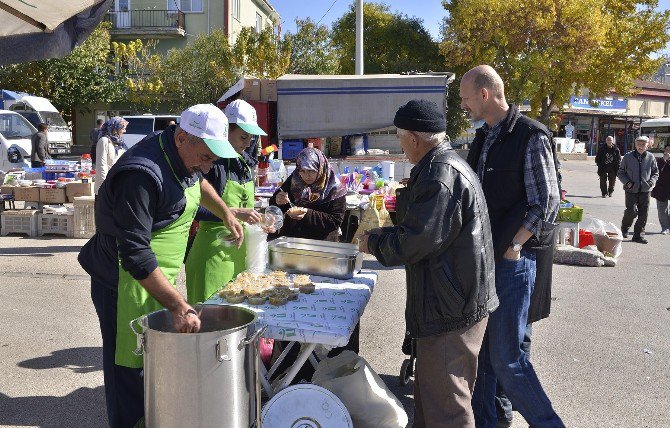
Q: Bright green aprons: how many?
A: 2